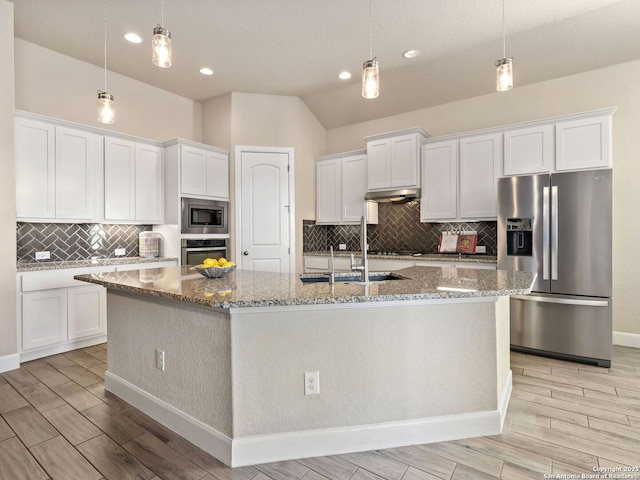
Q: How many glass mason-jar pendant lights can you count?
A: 4